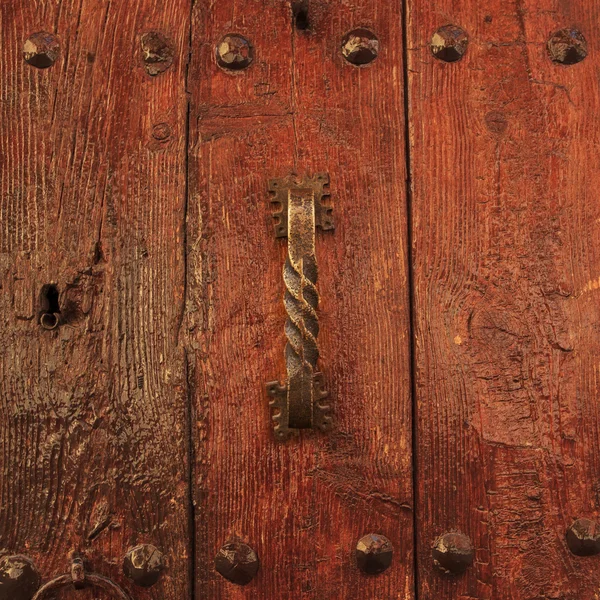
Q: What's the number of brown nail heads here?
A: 12